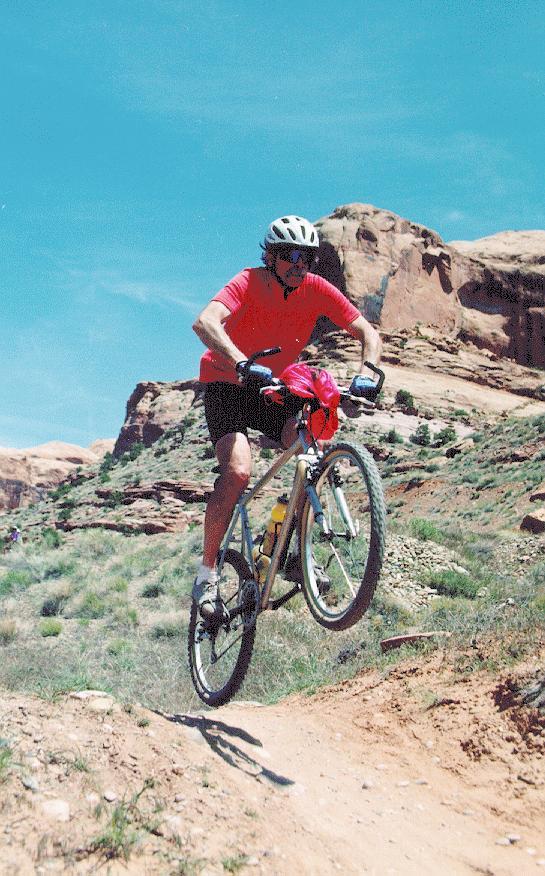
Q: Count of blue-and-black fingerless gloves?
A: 2